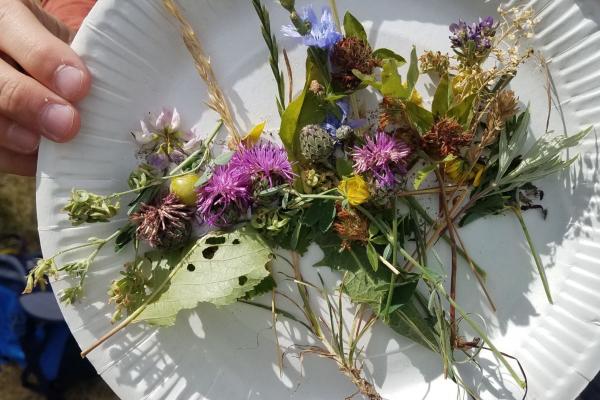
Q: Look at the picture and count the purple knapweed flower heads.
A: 3